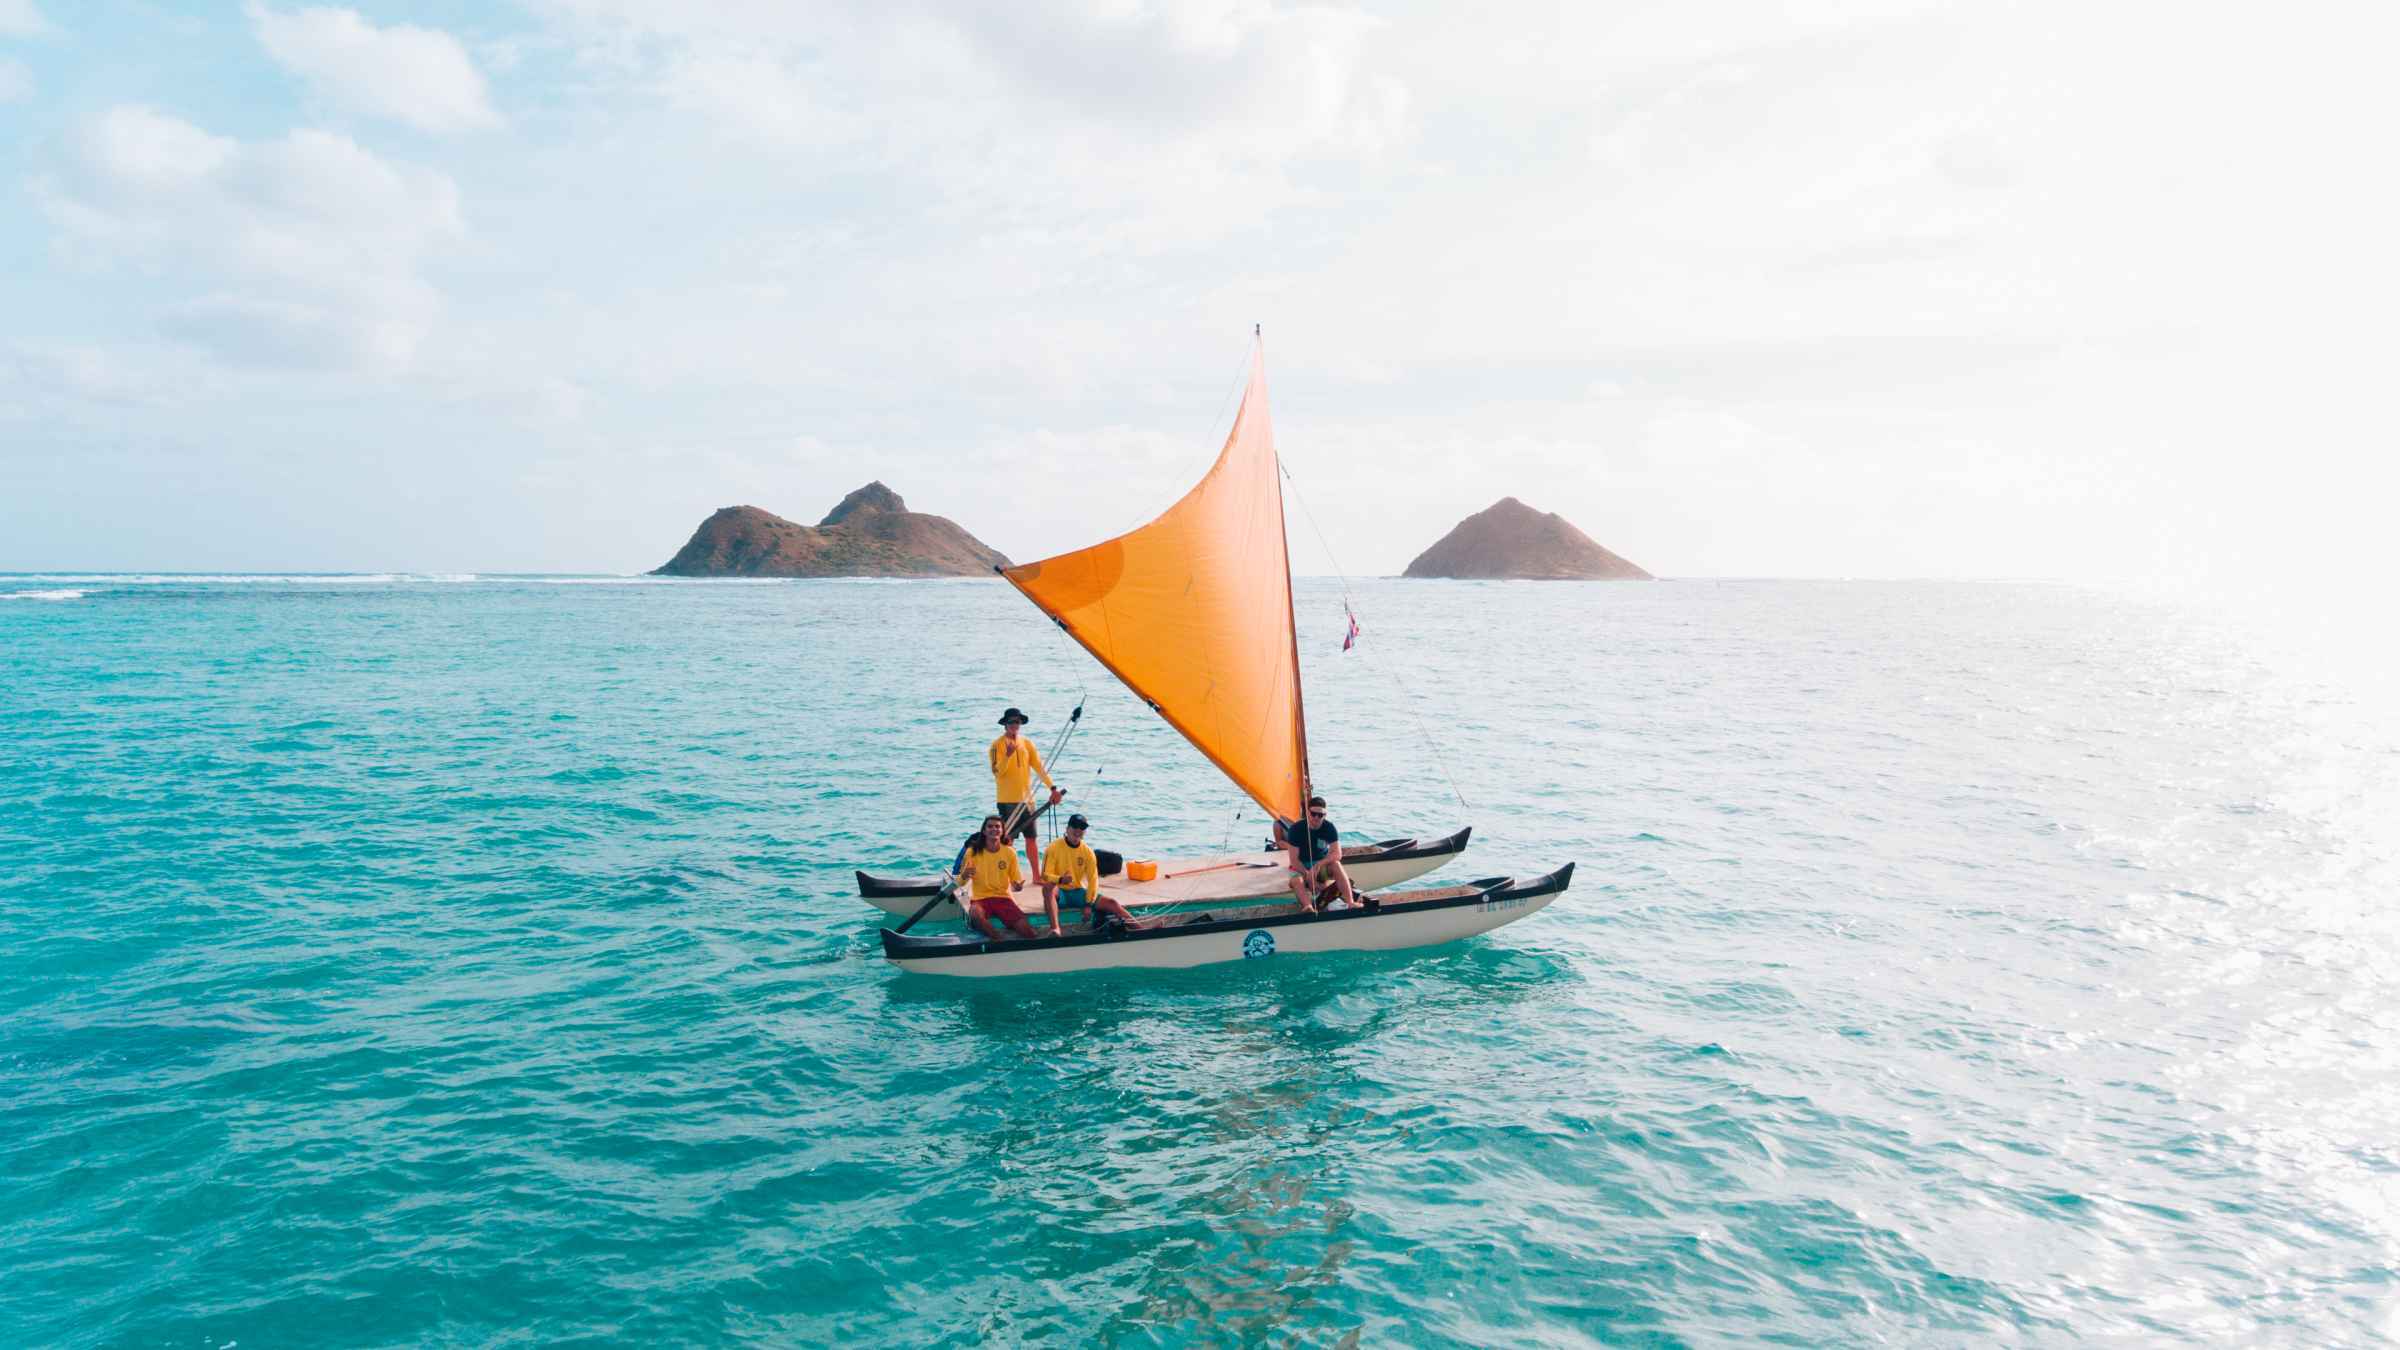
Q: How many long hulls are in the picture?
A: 2